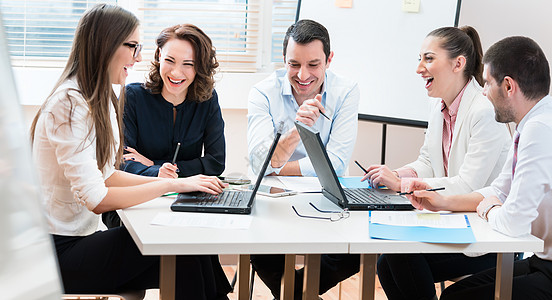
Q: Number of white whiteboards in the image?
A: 1